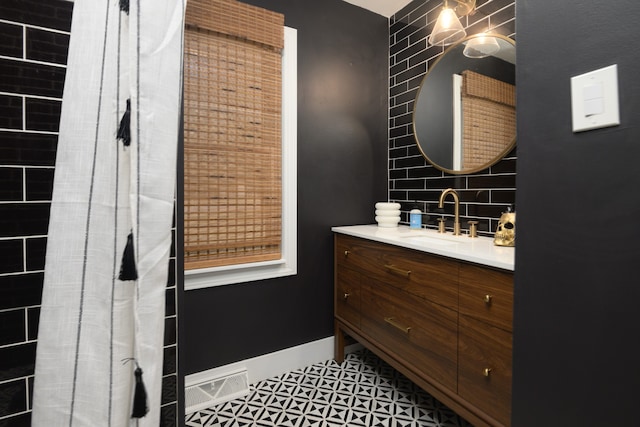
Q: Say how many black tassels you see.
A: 4